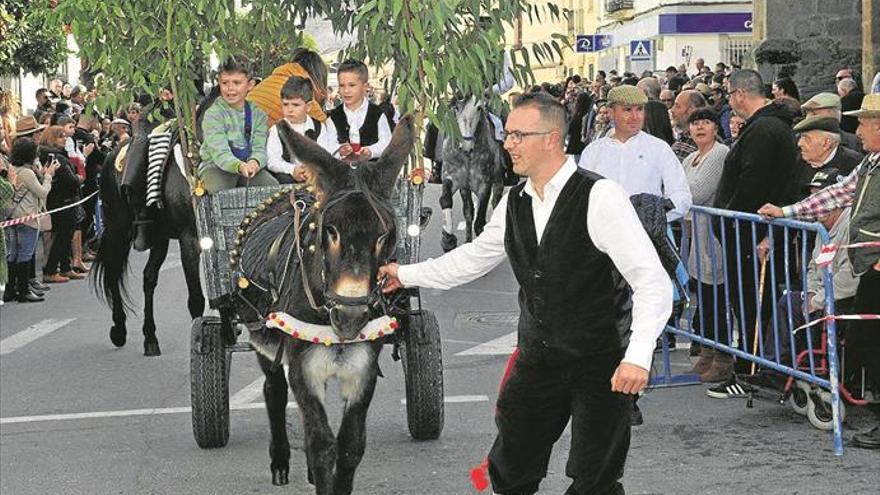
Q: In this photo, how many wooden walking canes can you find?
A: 1